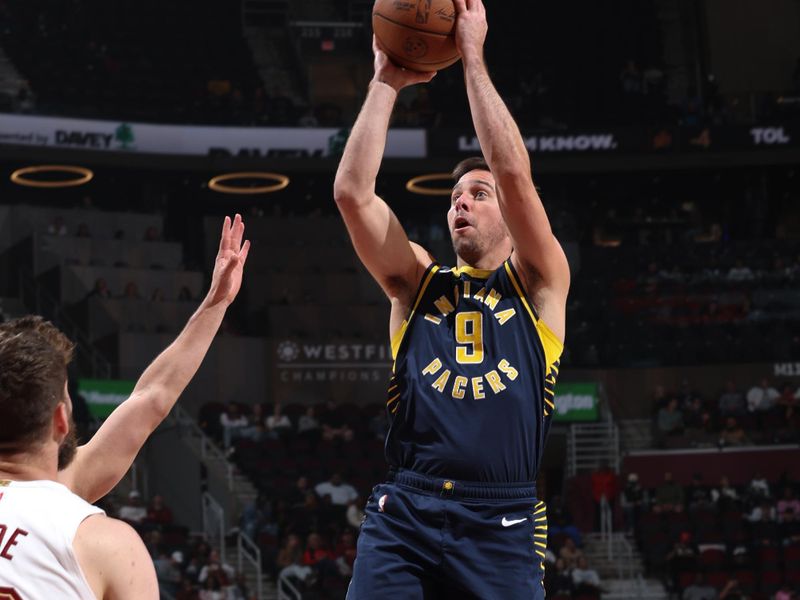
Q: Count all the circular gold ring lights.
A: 3